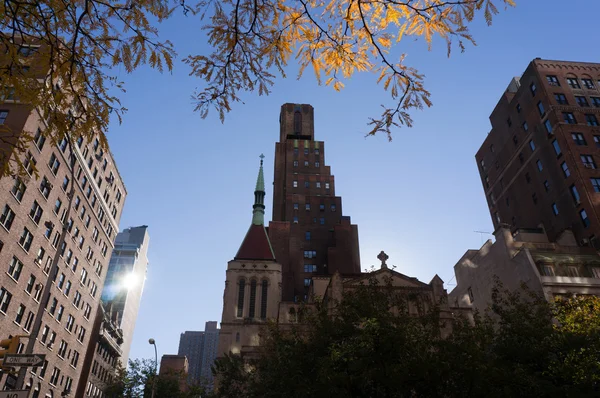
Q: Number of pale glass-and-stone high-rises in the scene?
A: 1